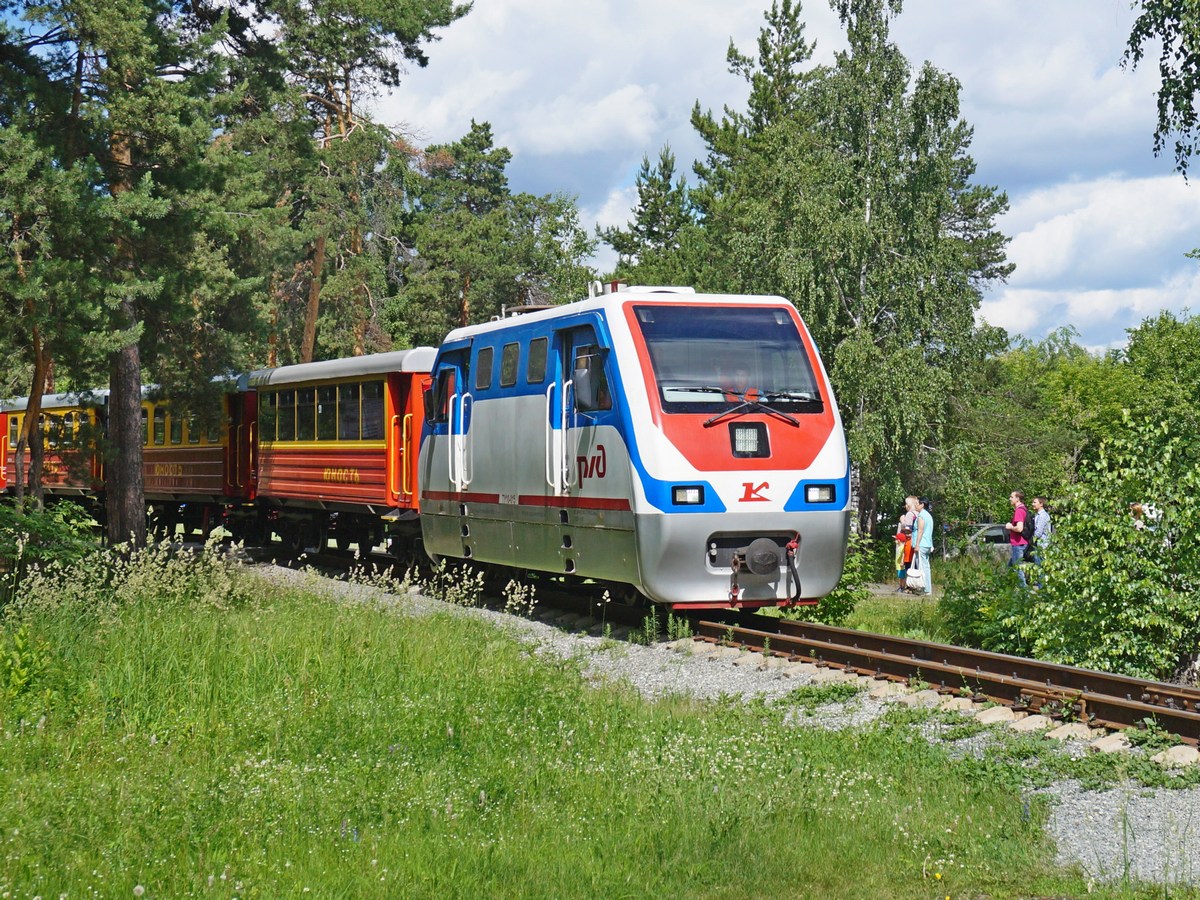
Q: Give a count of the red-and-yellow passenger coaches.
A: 3